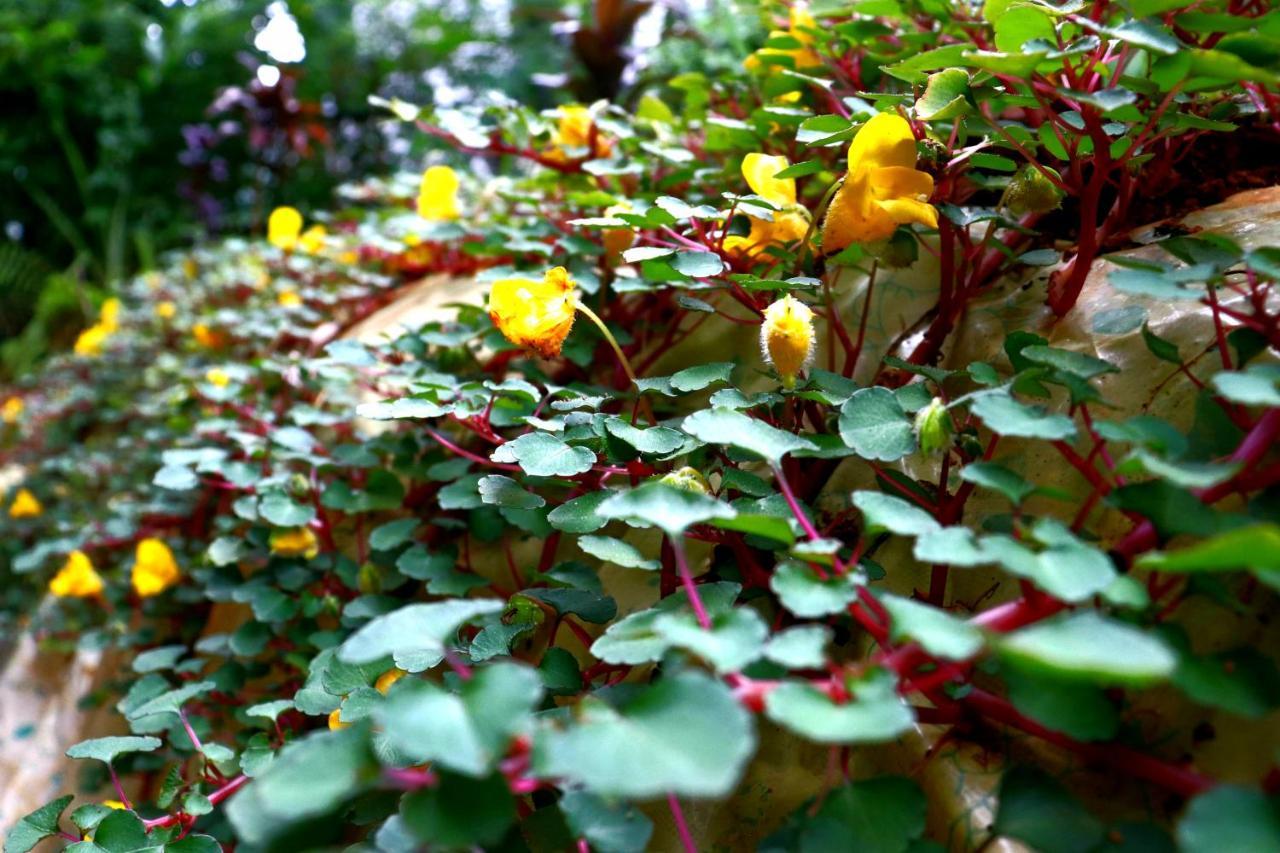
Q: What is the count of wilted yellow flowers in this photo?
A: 1